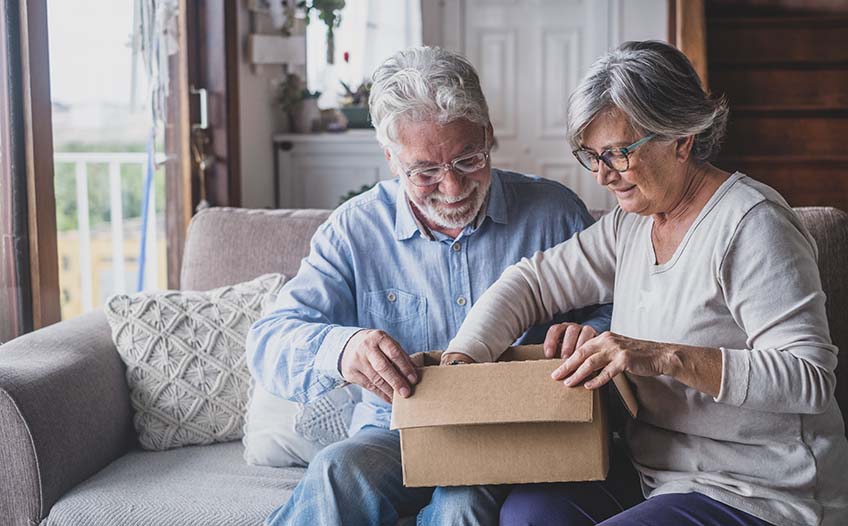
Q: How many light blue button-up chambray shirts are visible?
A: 1